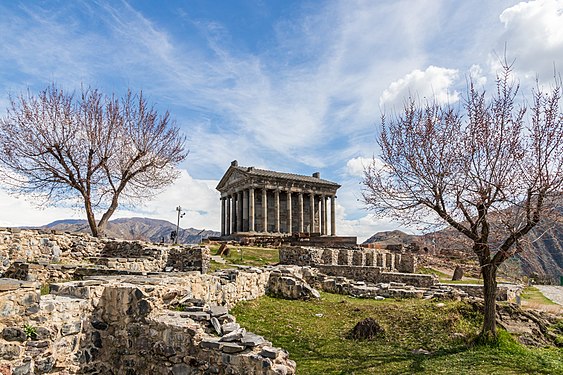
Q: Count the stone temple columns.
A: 13